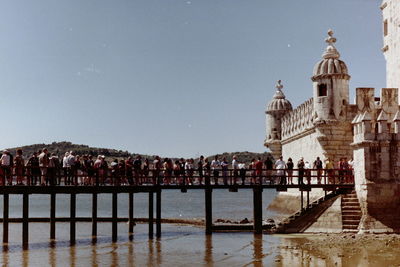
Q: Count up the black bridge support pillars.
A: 11